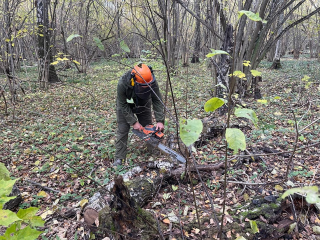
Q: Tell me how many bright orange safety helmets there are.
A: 1